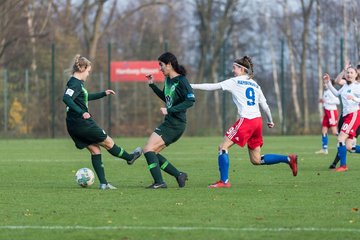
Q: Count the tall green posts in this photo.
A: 6